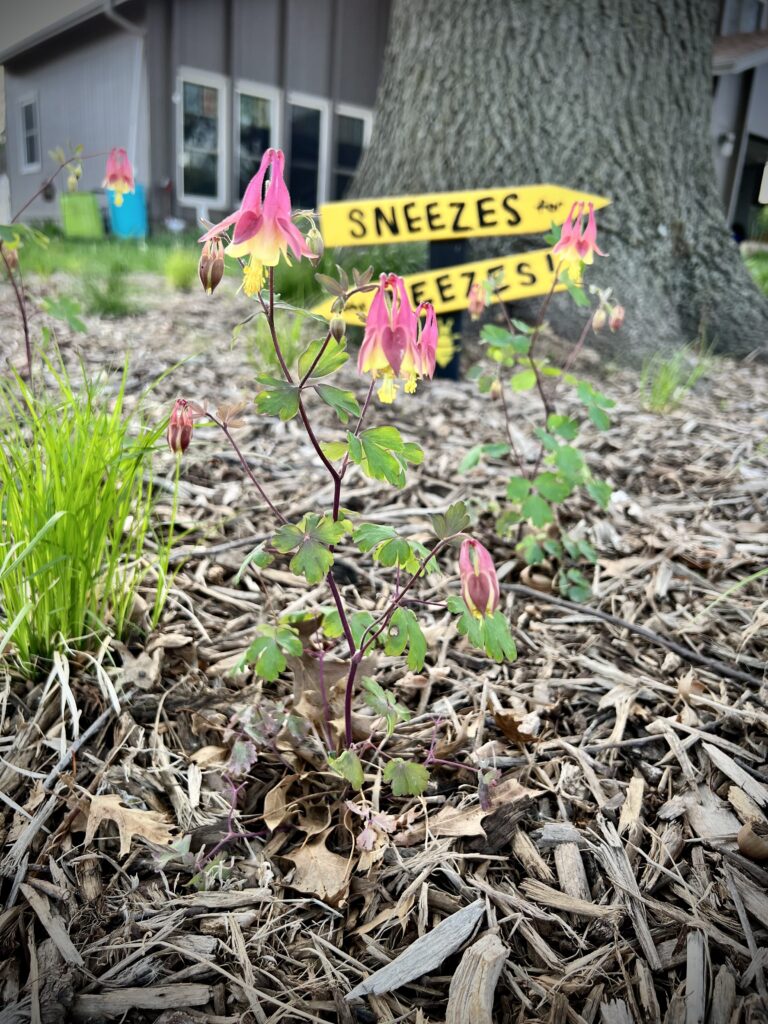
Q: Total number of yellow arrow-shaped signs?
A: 2